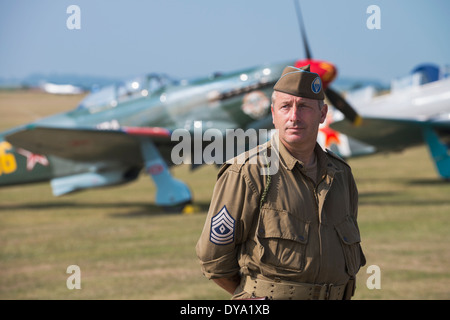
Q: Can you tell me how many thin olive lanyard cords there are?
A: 1